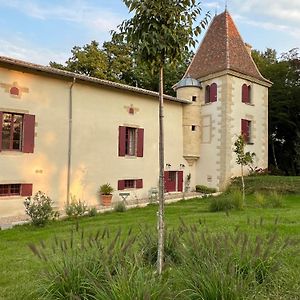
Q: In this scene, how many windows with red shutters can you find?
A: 7